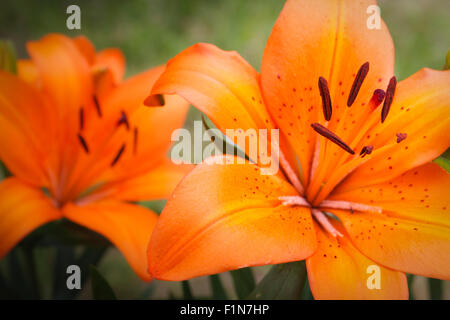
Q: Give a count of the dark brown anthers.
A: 12